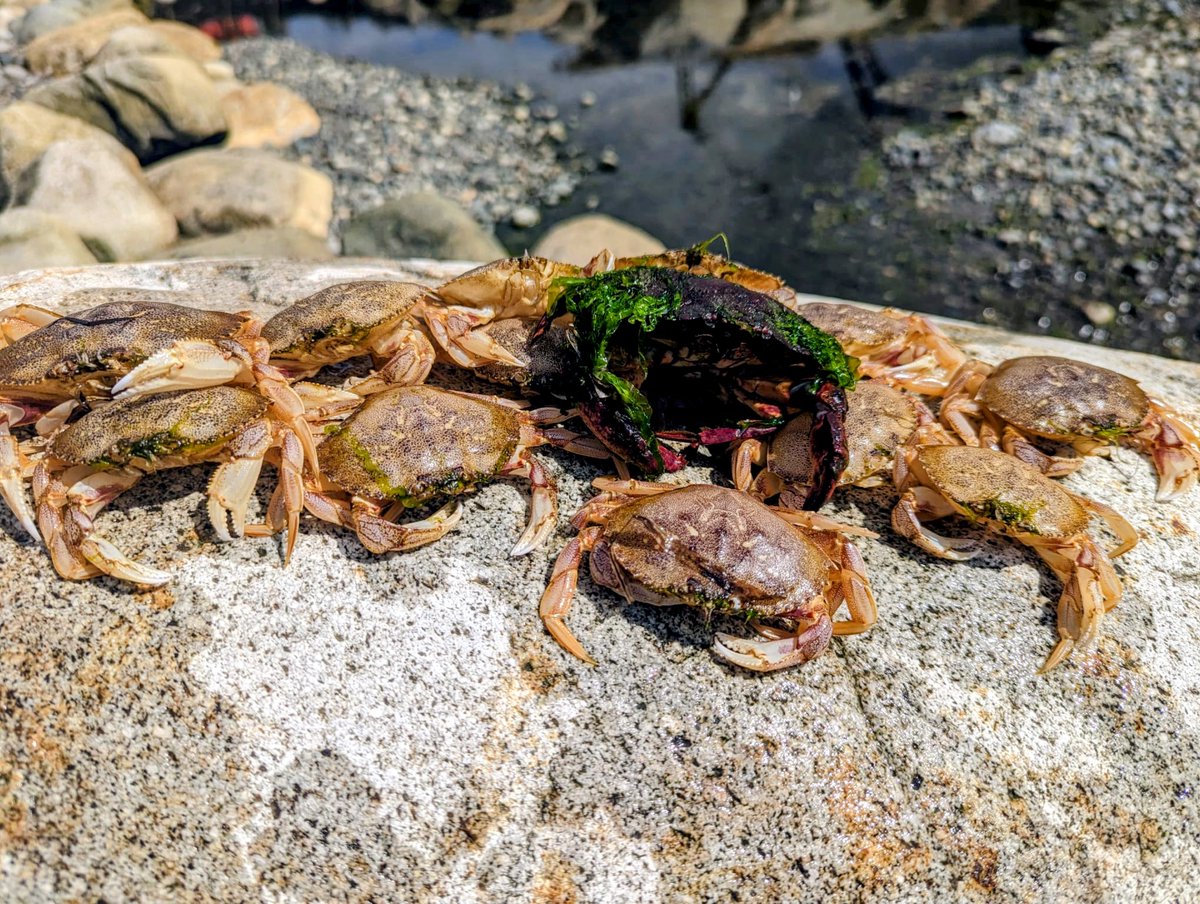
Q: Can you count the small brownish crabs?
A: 12